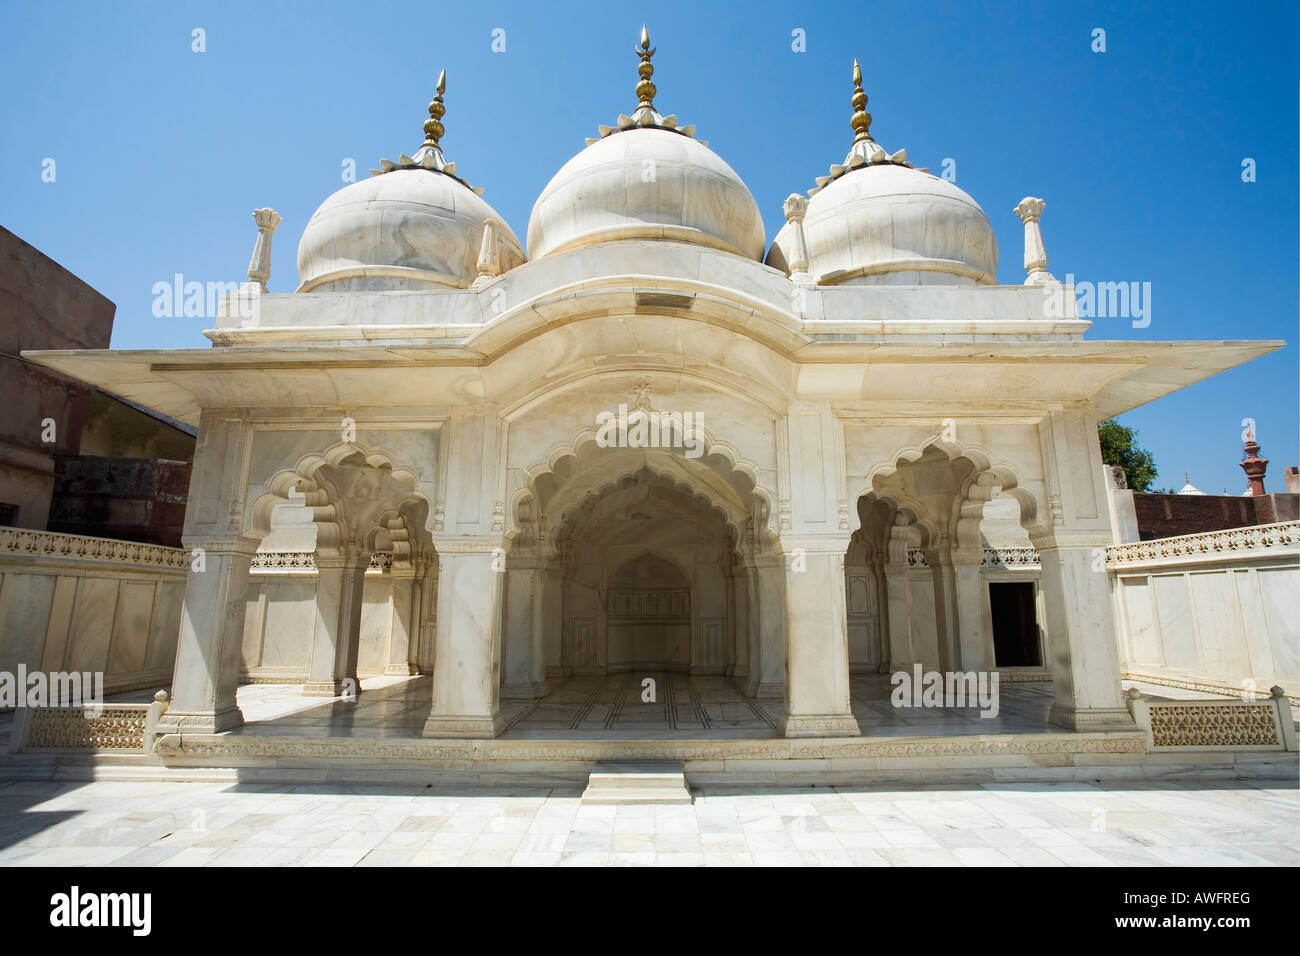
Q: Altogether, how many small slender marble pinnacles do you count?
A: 4